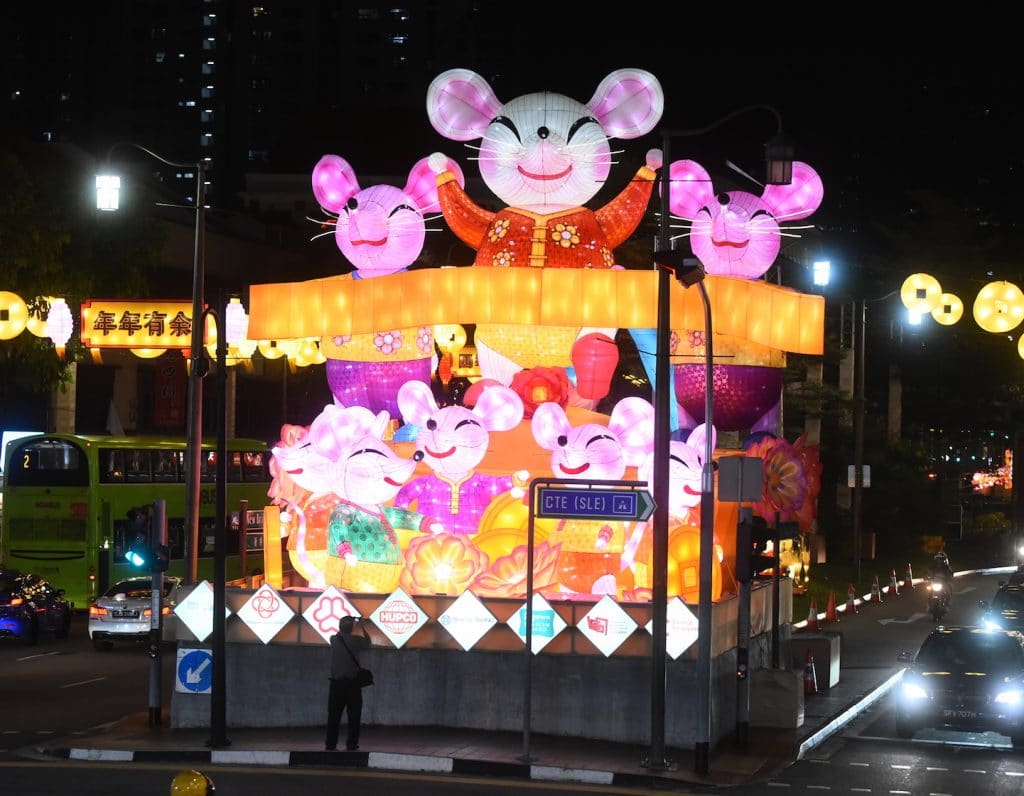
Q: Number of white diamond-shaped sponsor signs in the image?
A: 8